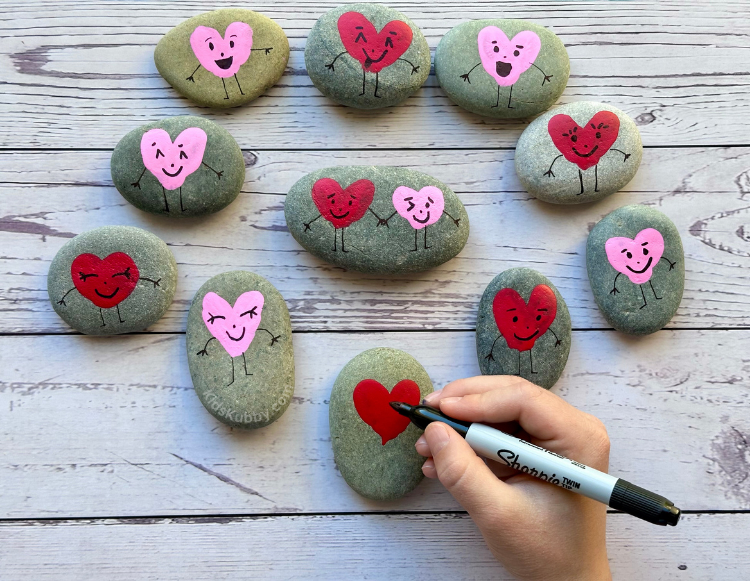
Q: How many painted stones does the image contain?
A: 11